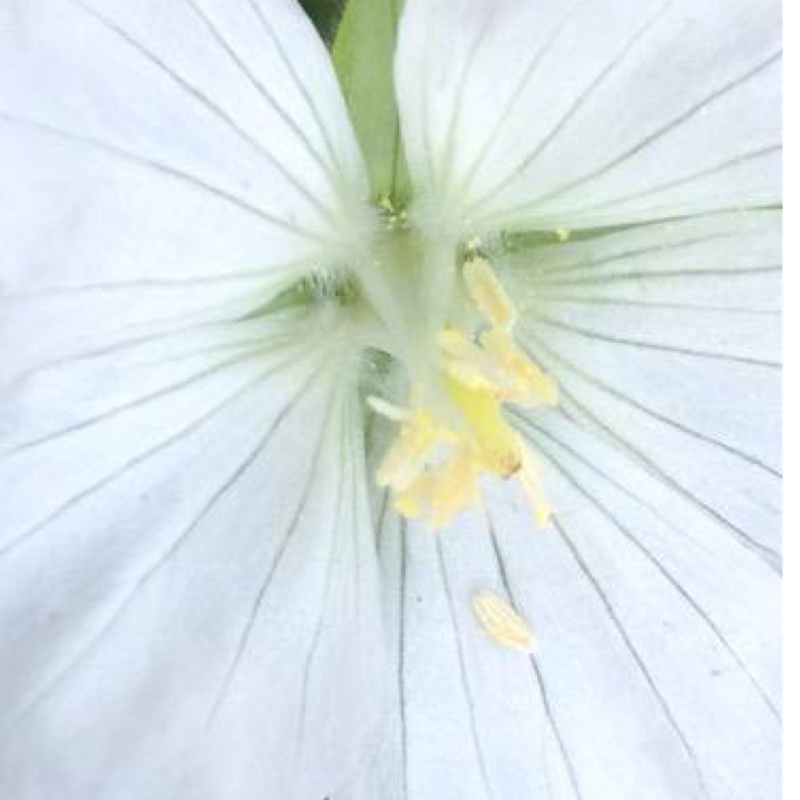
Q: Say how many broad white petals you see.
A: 5